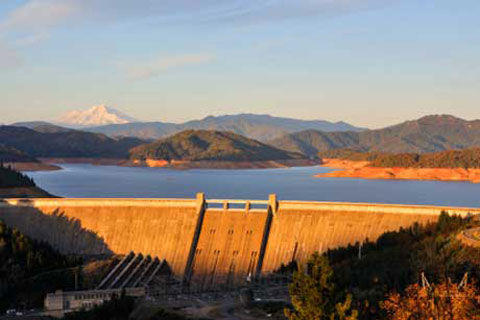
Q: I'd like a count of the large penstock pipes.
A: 5